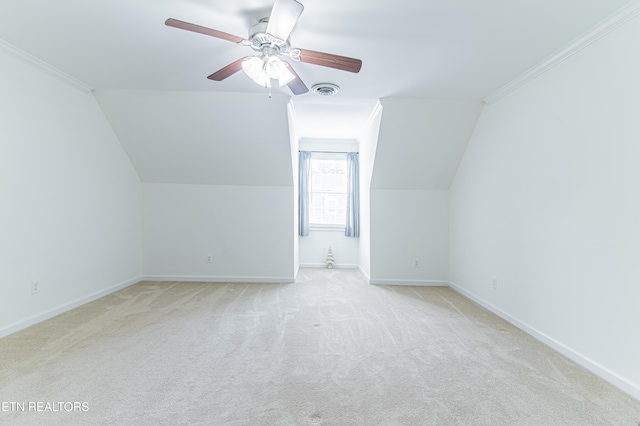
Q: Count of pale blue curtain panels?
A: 2